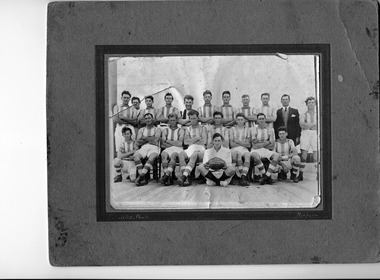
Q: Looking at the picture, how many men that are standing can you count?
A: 11